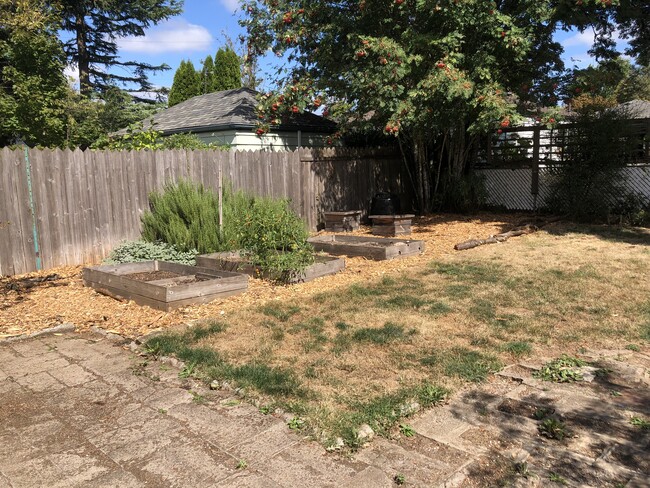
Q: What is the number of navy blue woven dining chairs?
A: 0